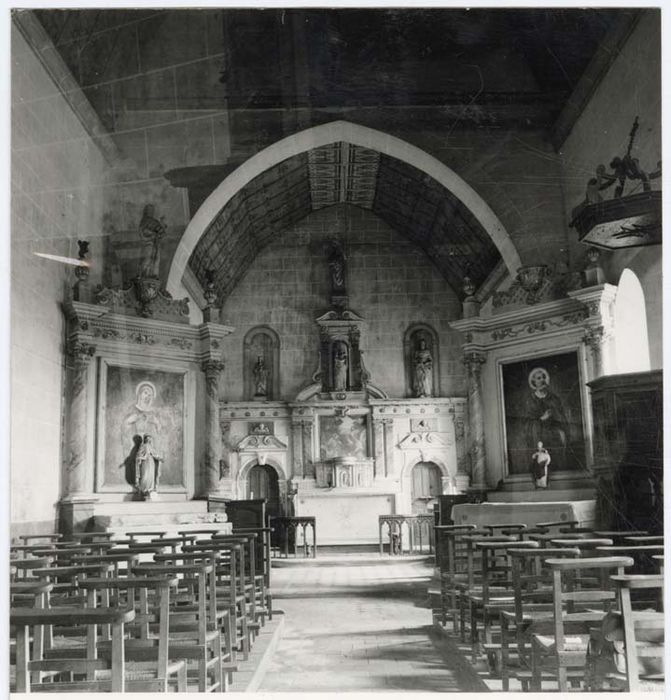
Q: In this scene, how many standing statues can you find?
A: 7